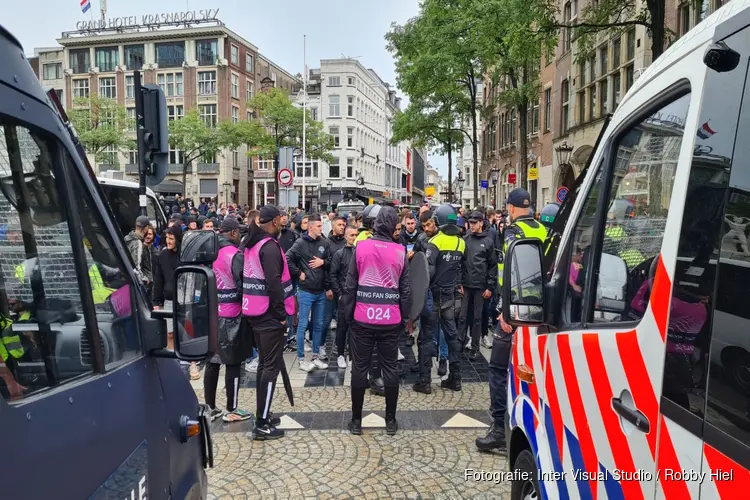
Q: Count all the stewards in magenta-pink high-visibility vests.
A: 3